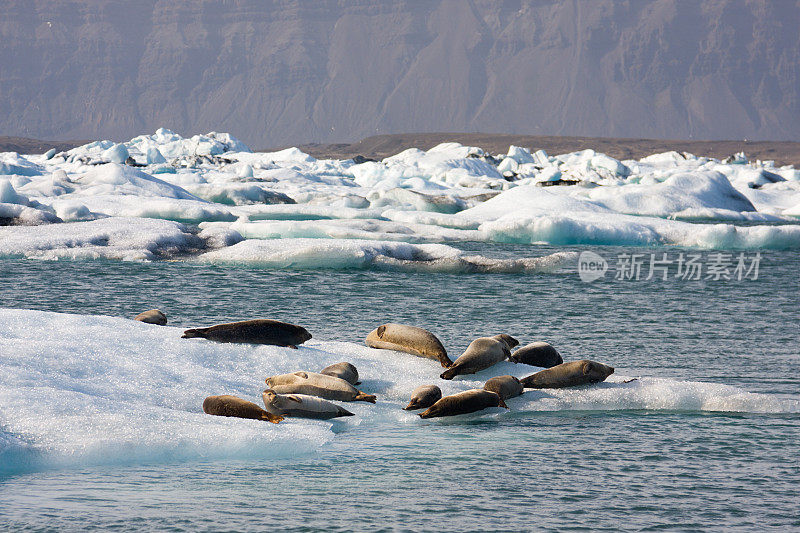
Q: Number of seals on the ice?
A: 13